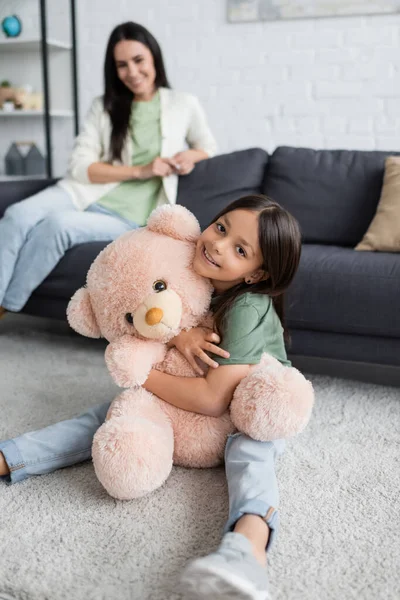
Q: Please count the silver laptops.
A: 0